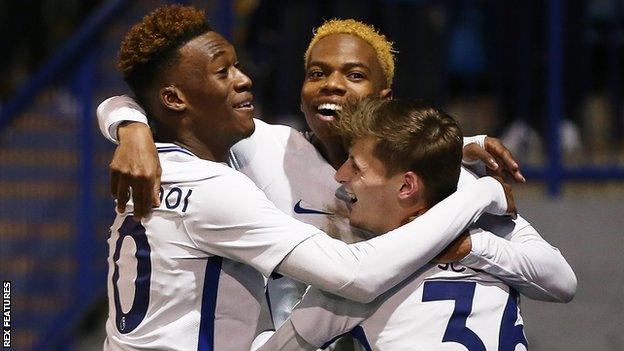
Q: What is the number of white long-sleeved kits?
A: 3